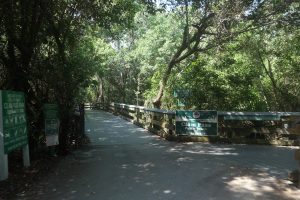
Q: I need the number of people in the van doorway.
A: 0